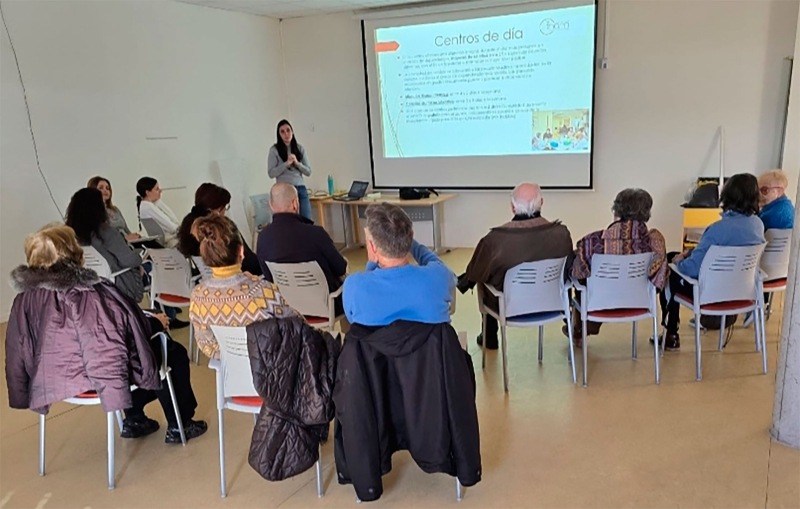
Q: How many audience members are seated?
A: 12